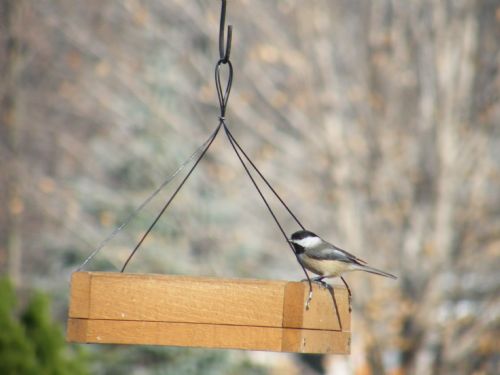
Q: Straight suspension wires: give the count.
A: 4